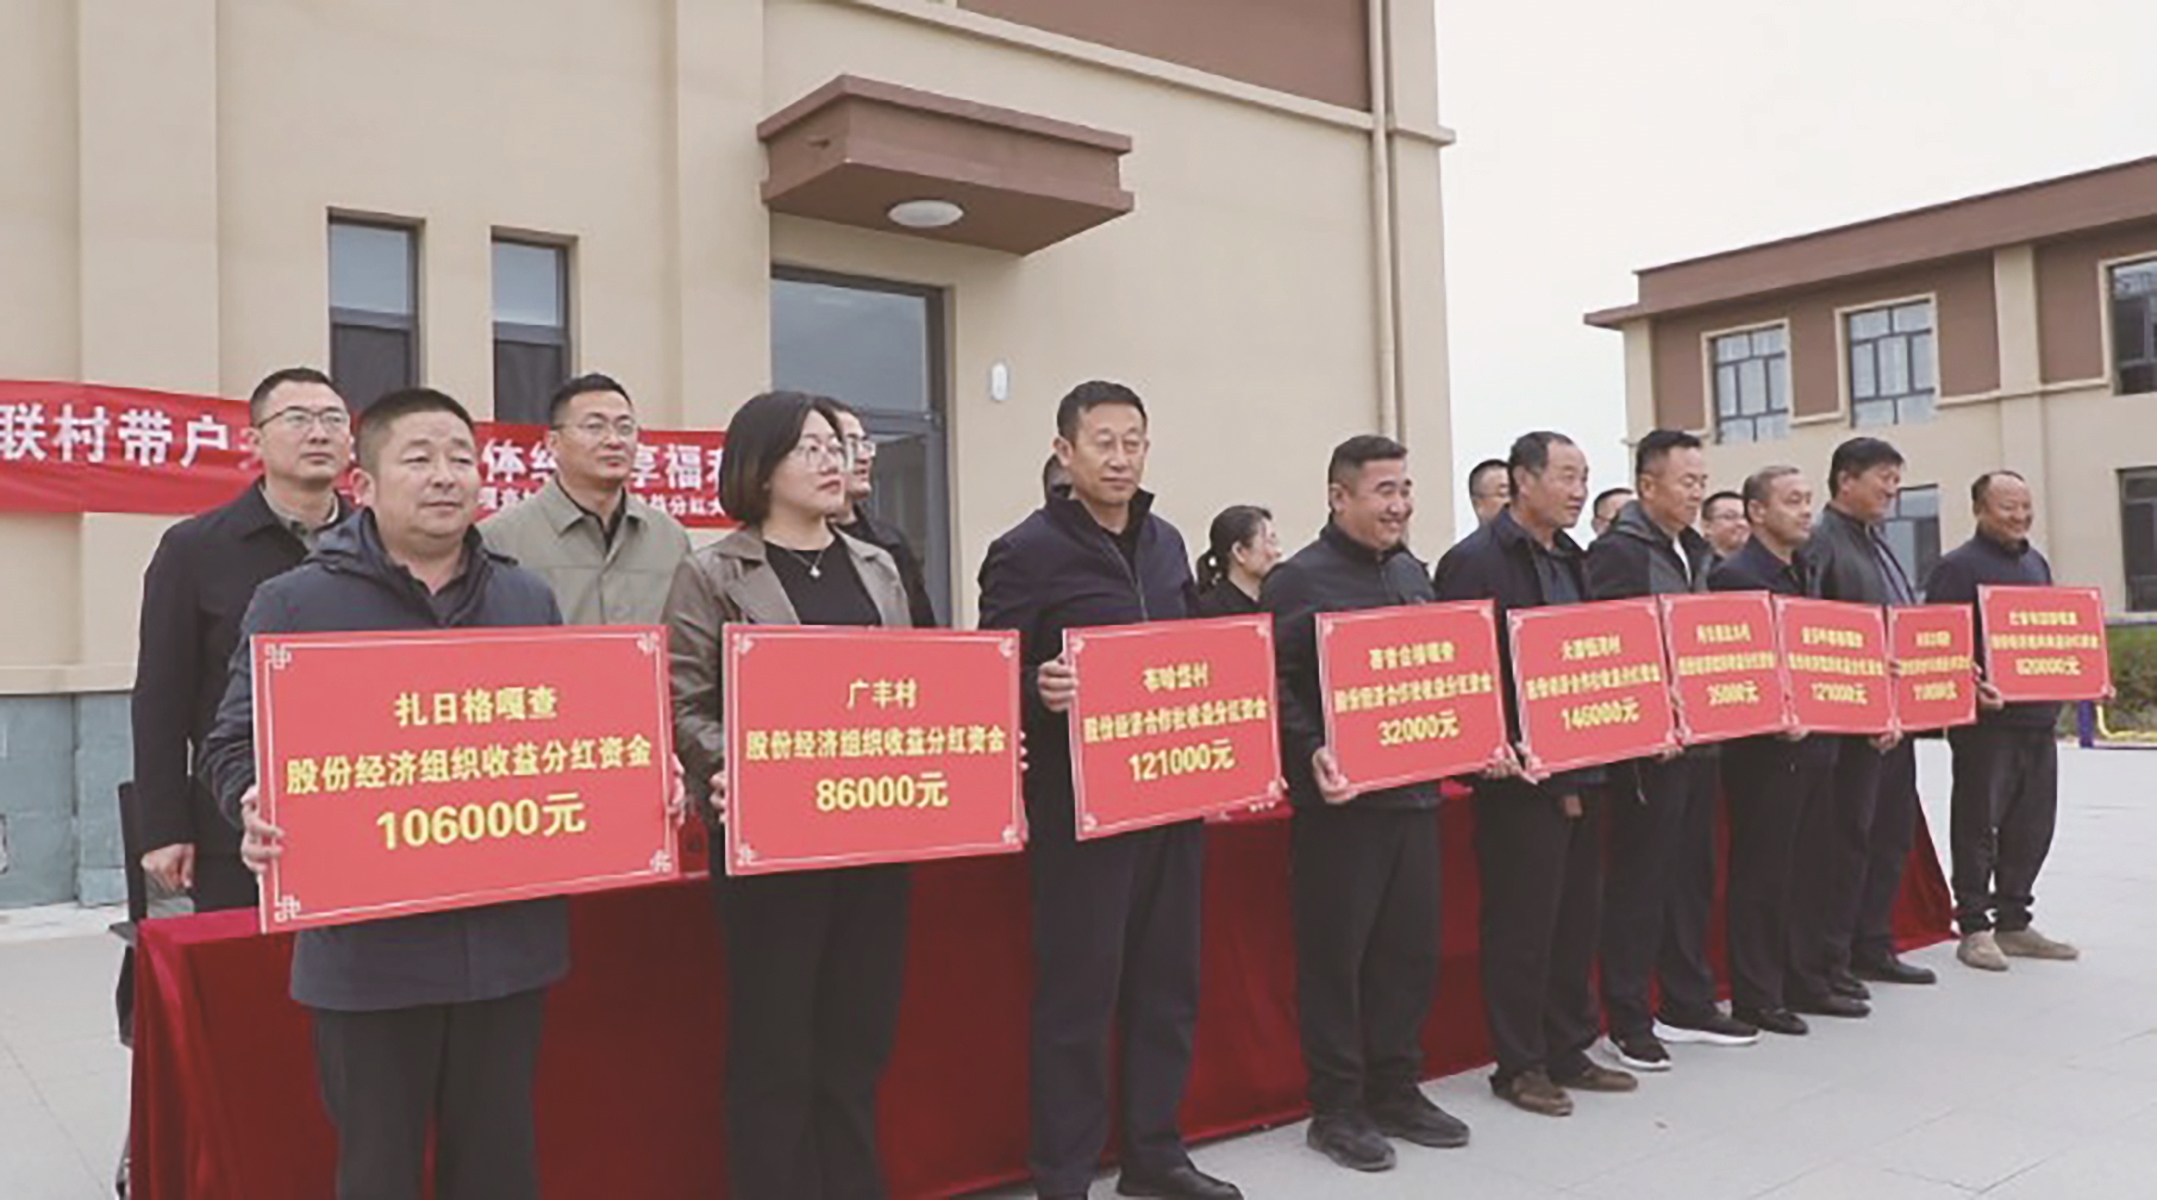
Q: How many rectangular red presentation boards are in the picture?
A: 9